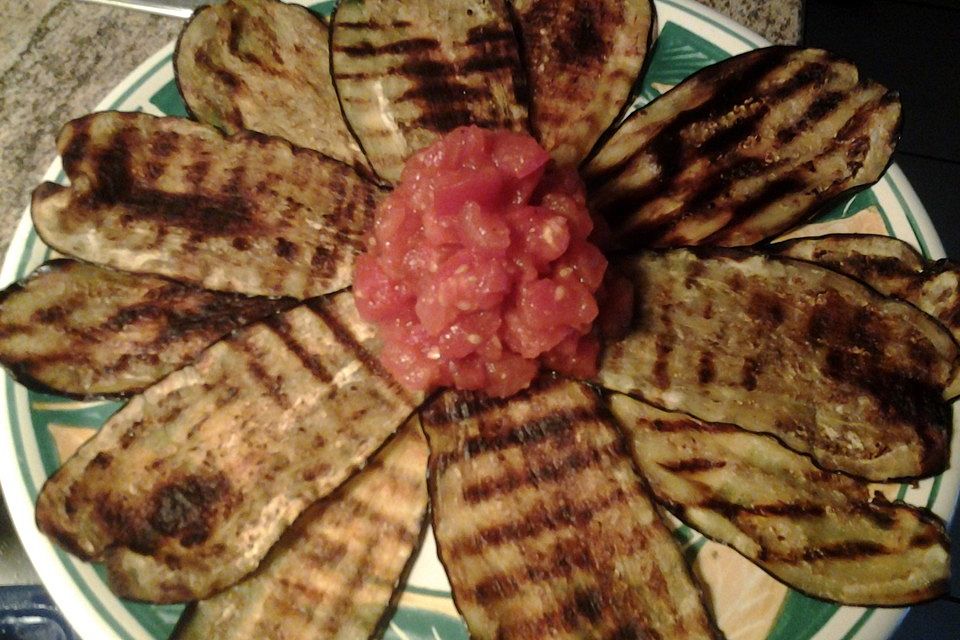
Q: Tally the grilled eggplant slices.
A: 12